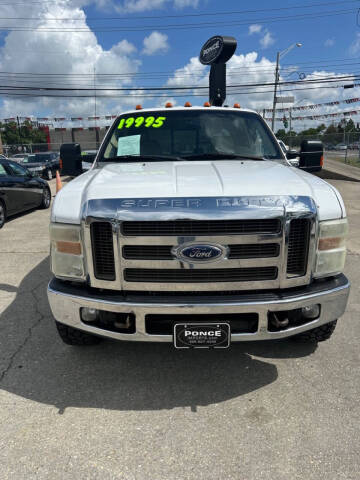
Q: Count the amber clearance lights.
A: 5